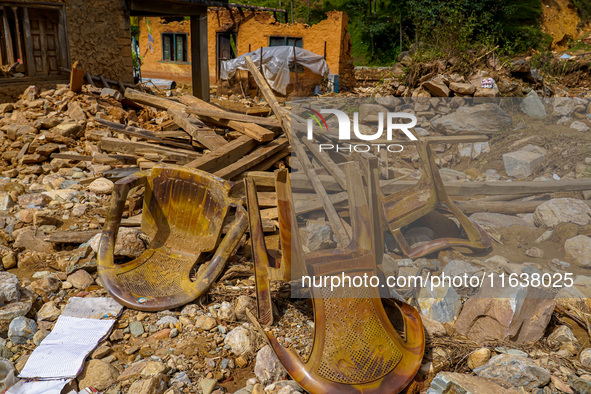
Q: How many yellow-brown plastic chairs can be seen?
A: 3